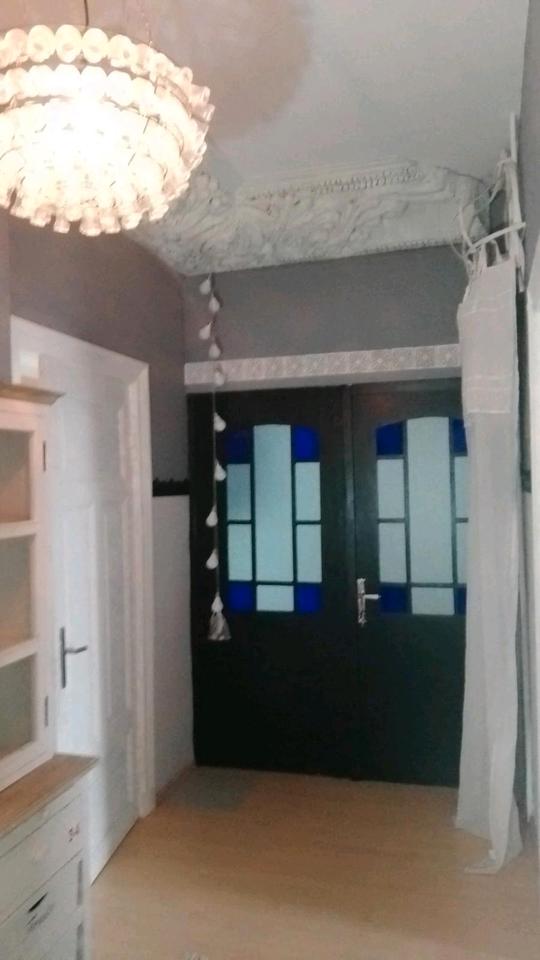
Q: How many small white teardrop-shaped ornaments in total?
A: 10